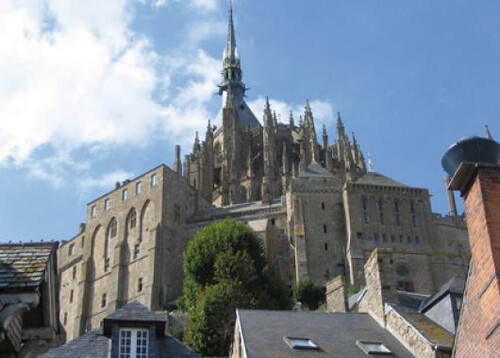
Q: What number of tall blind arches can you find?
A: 4